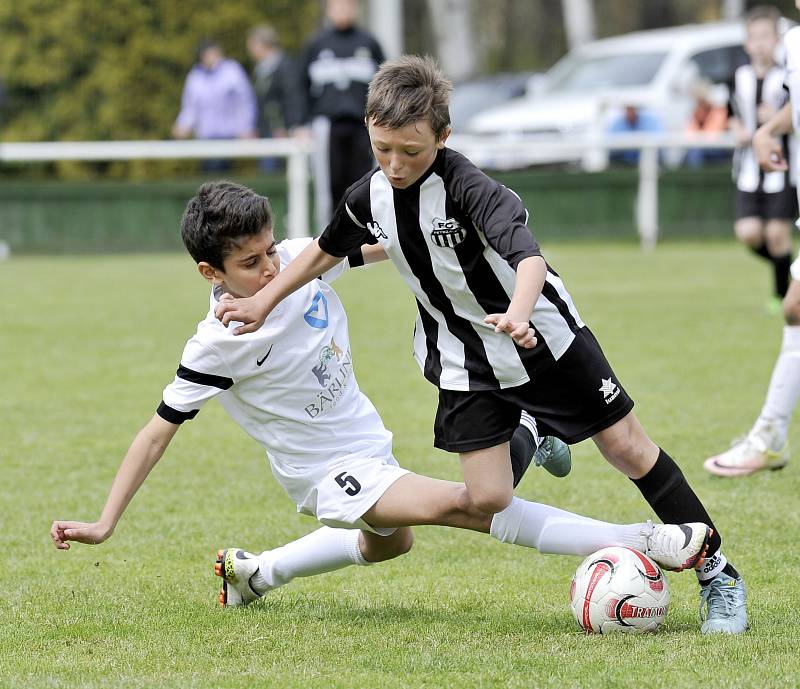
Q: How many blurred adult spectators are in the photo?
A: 3